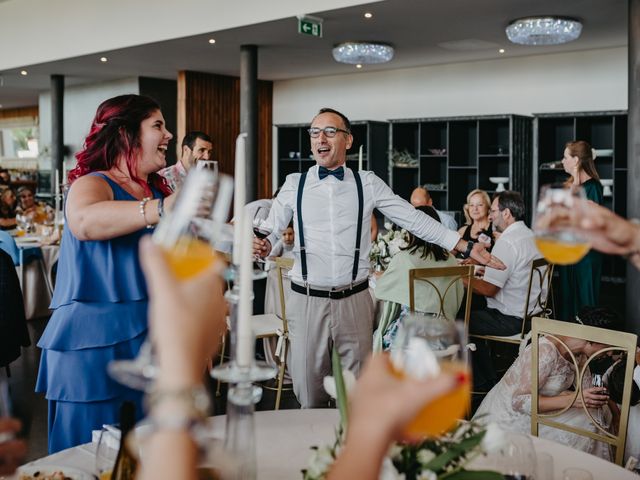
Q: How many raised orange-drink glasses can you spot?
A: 3